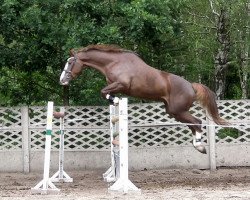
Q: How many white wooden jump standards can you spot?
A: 4